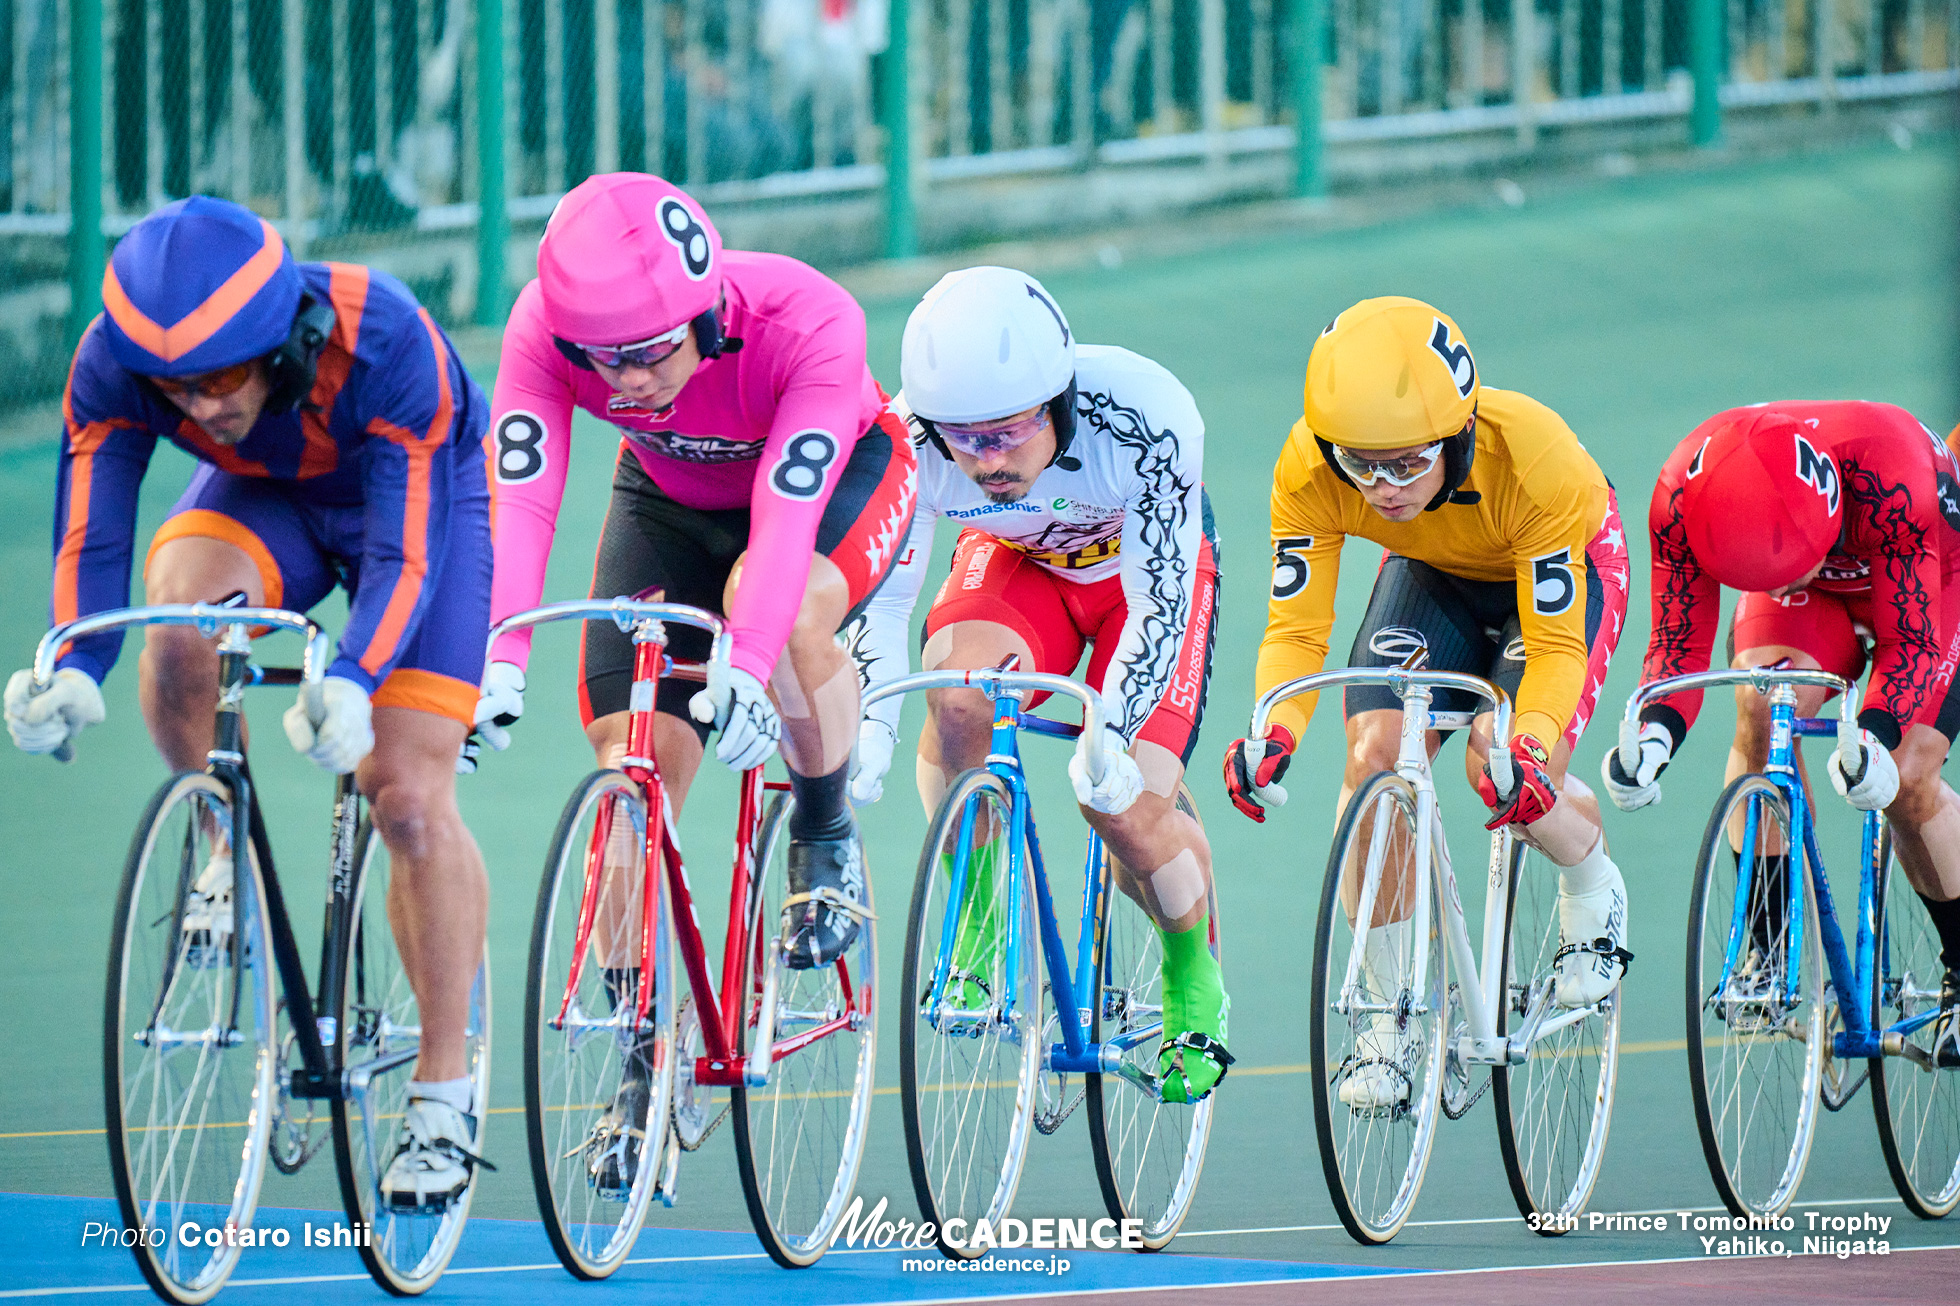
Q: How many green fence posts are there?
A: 5